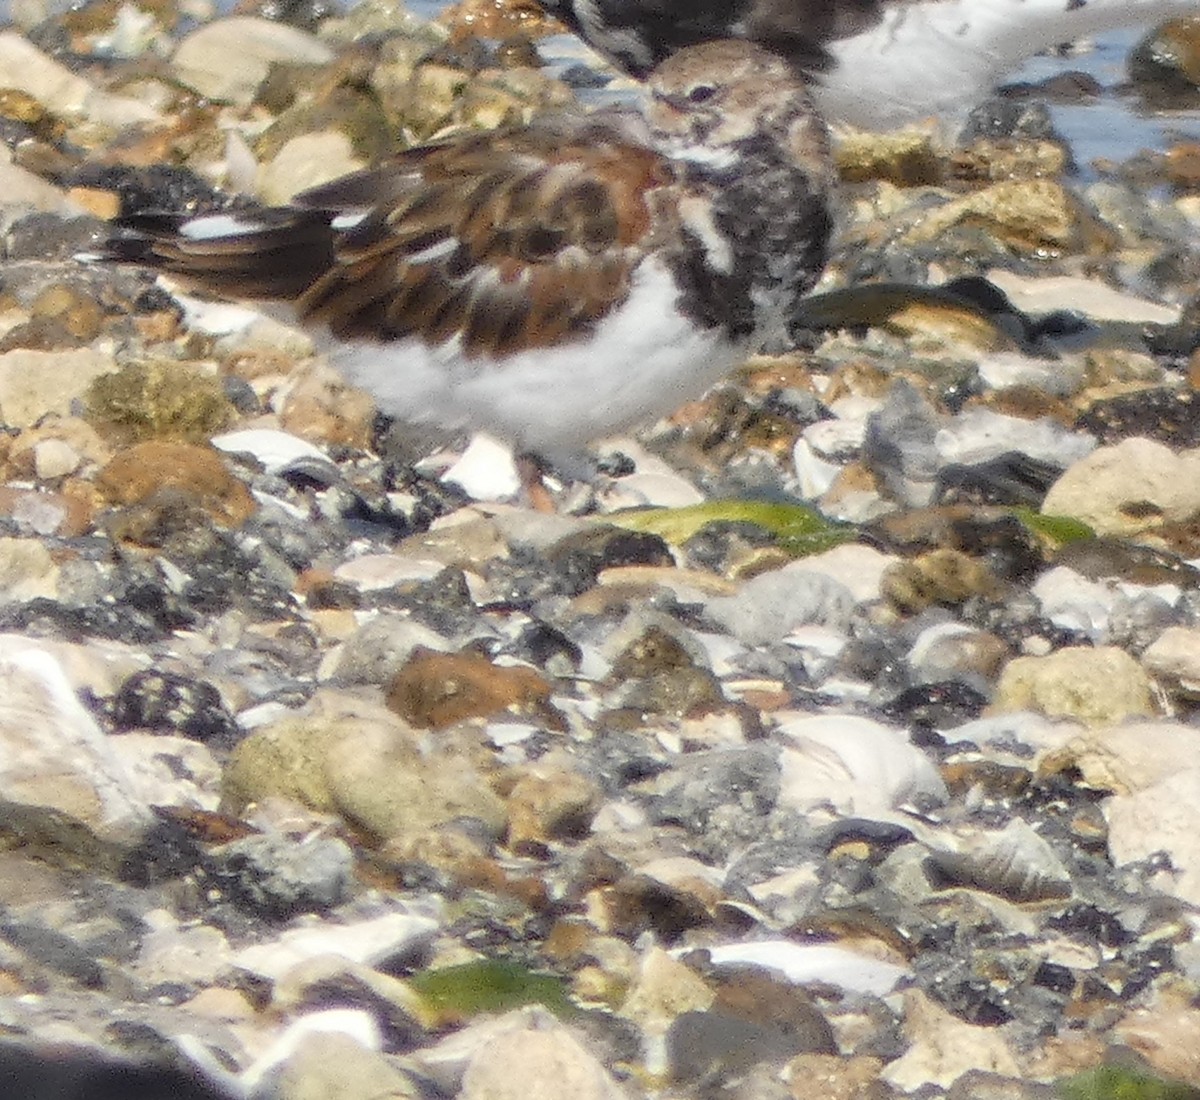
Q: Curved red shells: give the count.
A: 0